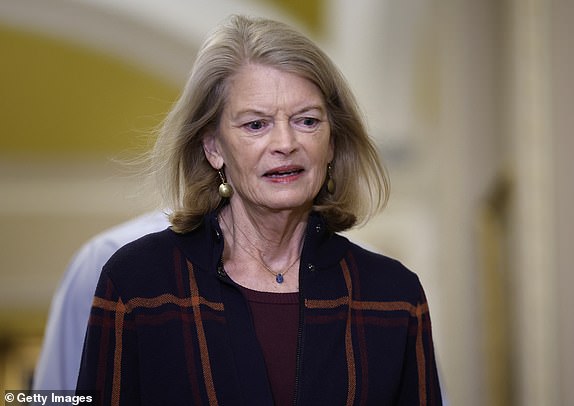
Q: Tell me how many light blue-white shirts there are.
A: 1